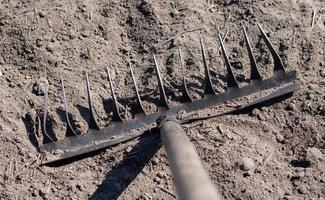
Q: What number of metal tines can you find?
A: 11